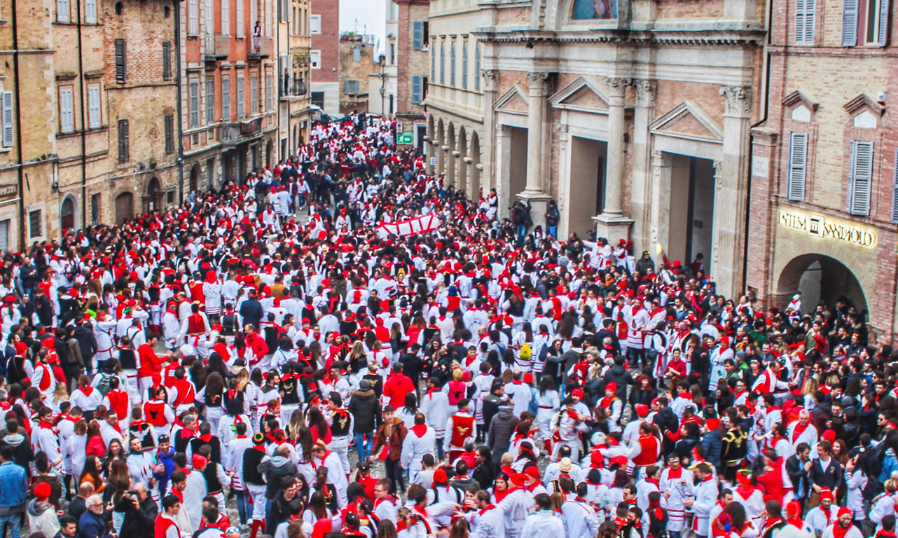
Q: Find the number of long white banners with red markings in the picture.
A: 1